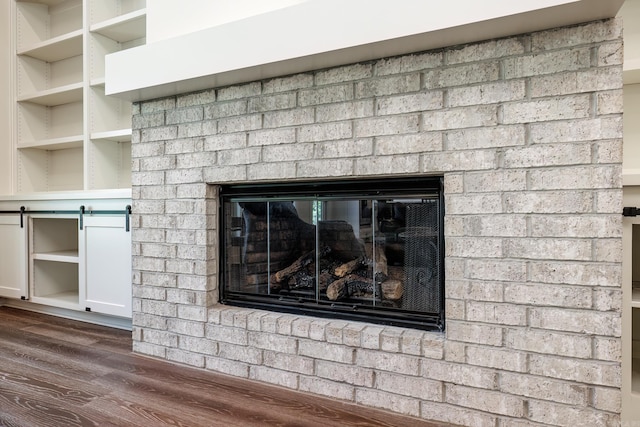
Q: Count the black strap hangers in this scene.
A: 3